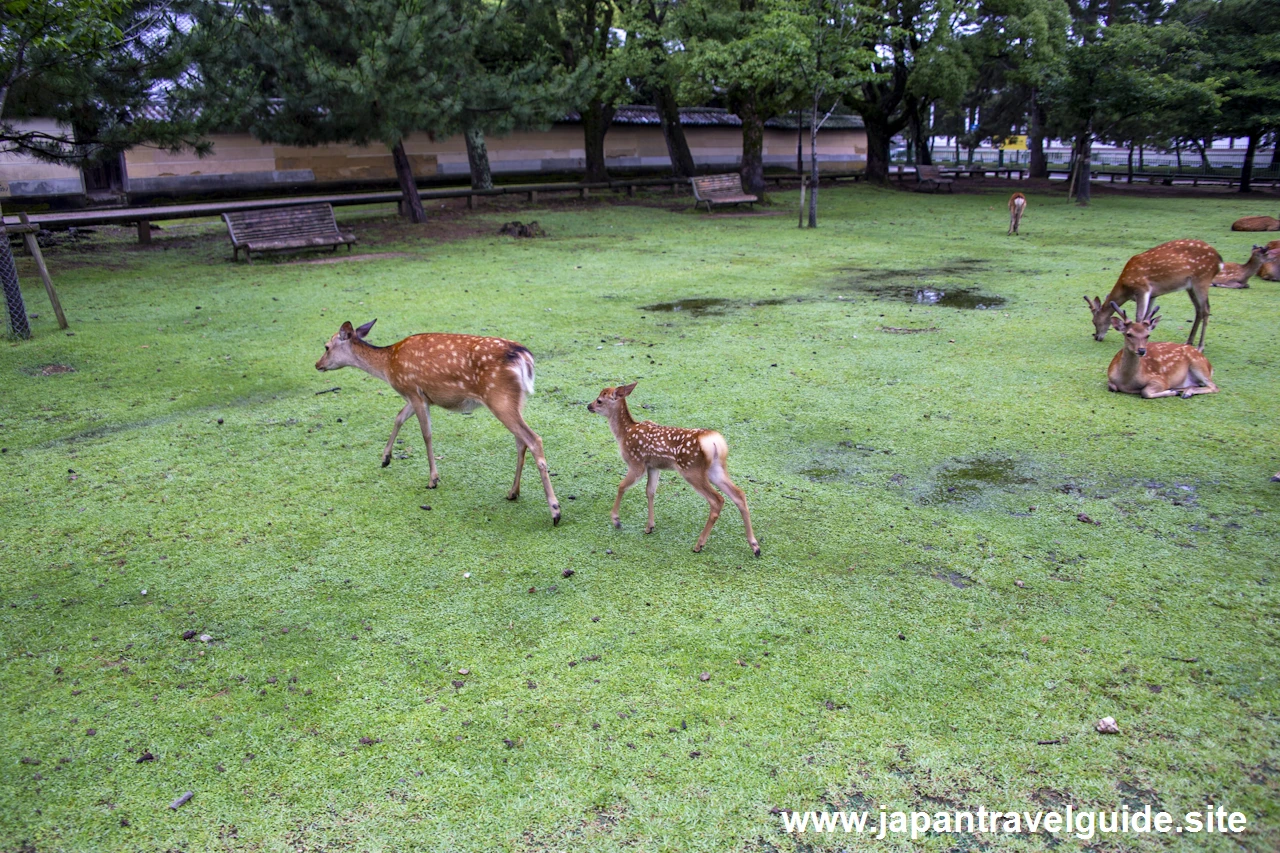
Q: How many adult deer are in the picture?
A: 7